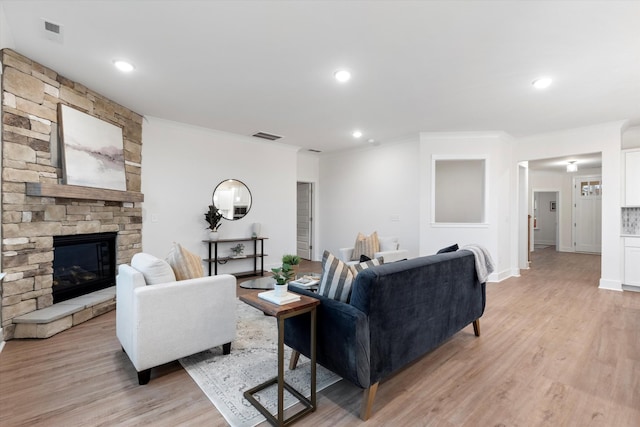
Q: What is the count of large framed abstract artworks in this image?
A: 1